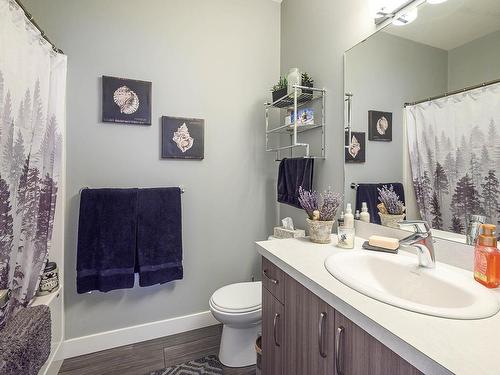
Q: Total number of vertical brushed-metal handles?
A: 3